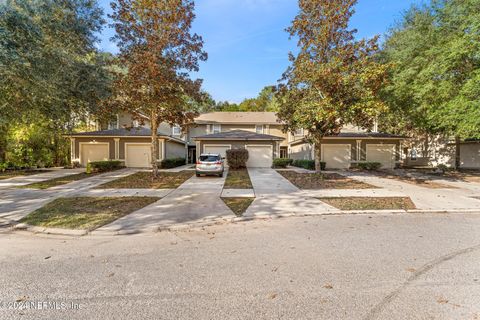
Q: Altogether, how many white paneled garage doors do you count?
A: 6